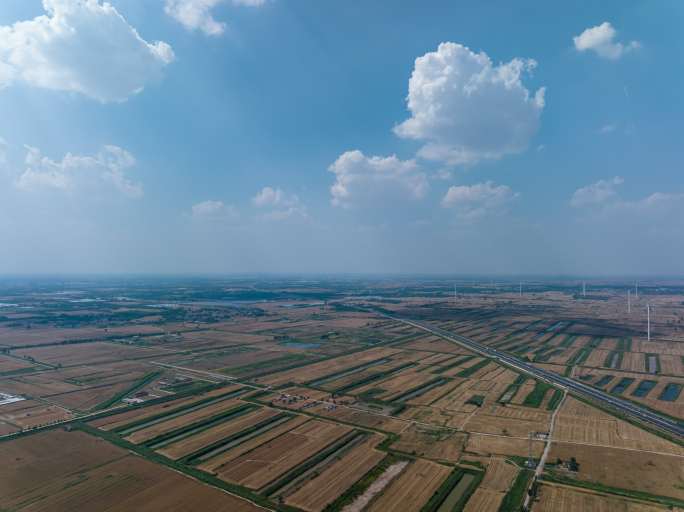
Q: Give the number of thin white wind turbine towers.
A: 6